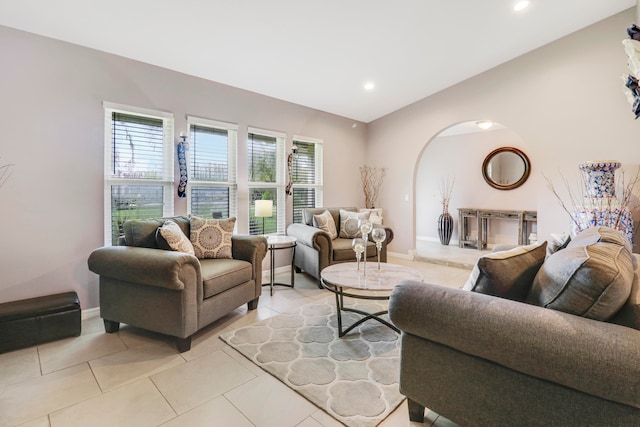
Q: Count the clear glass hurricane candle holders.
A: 3